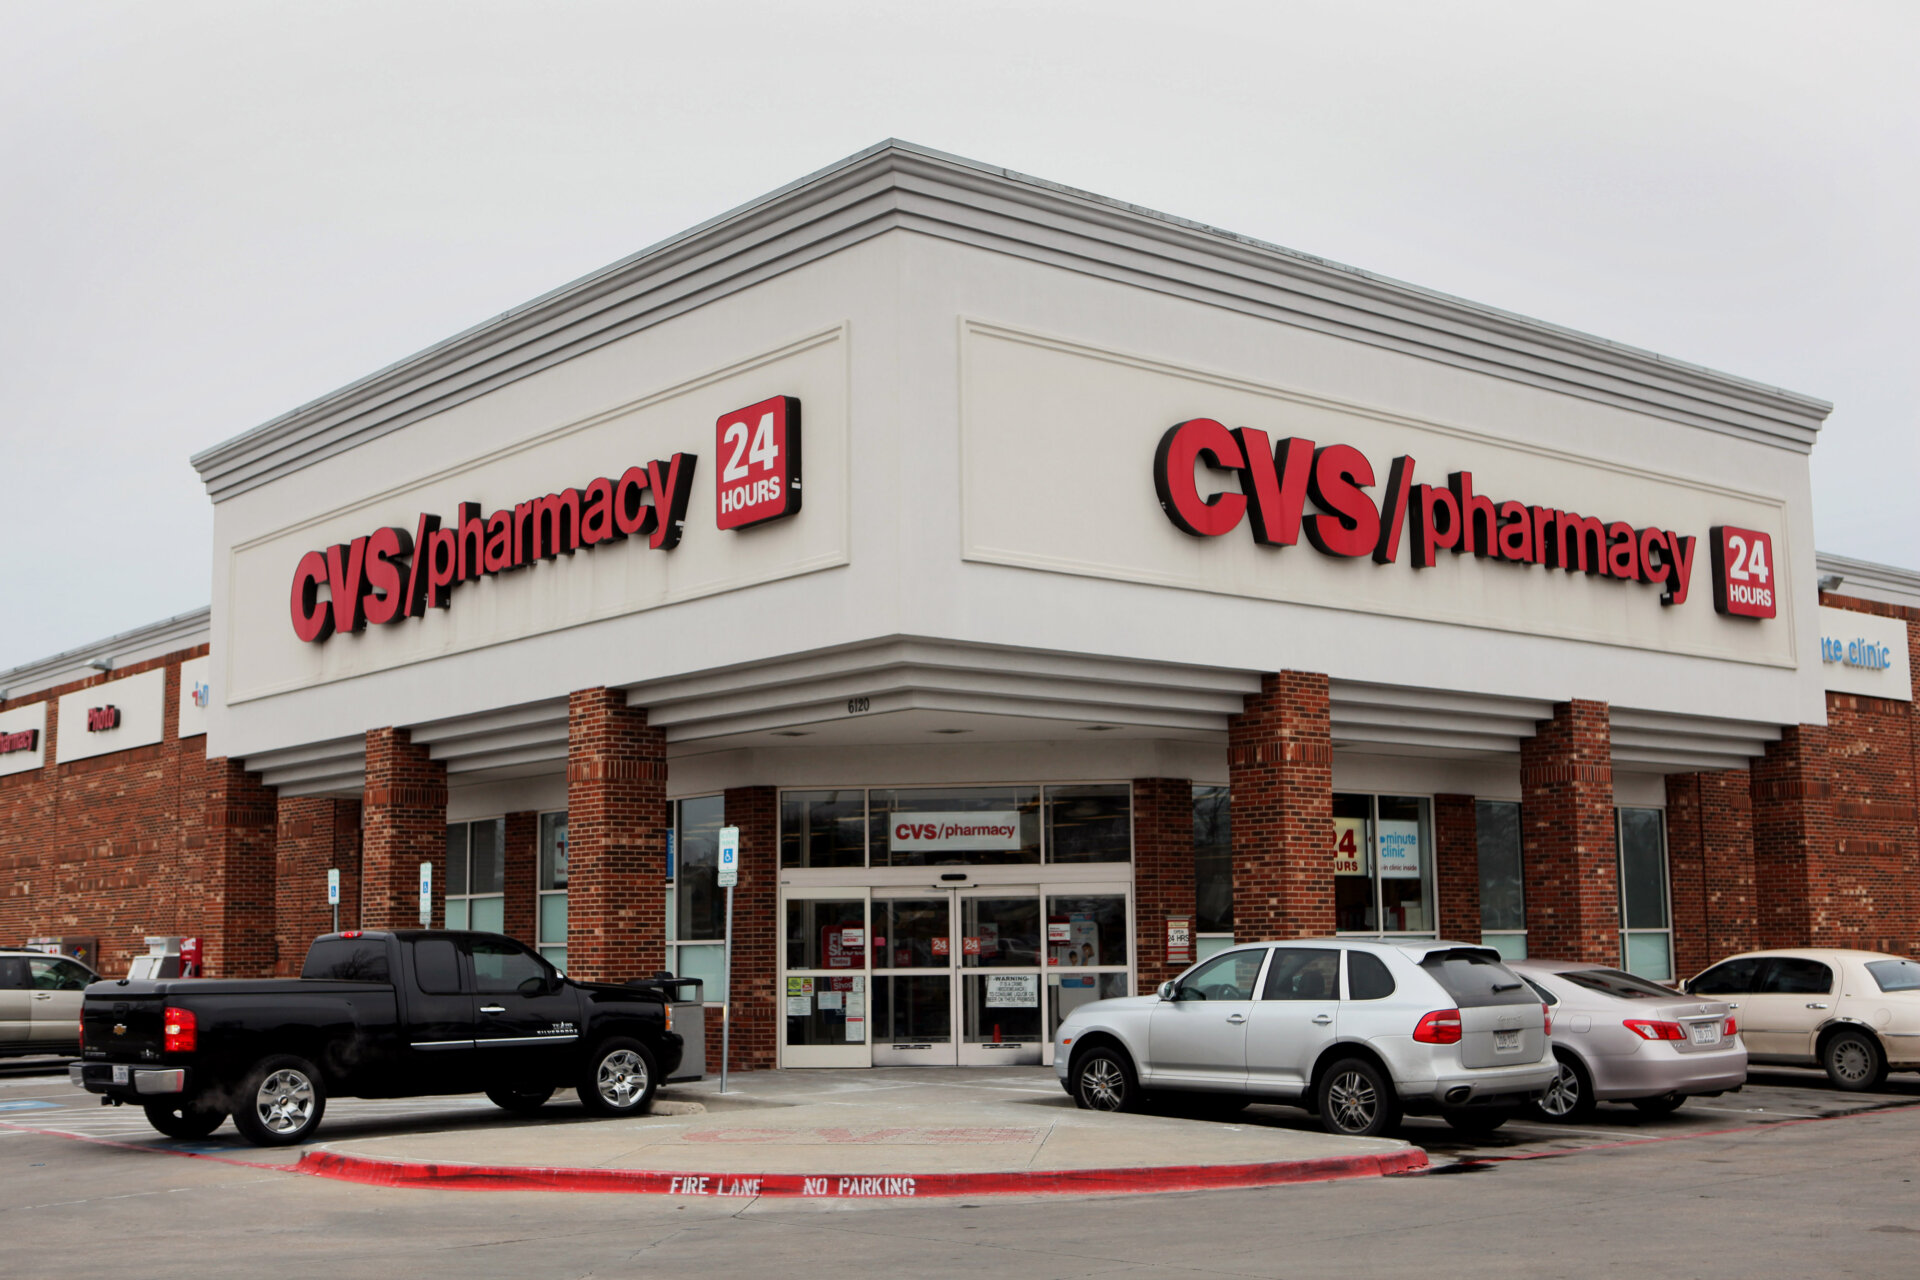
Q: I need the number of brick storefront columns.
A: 6